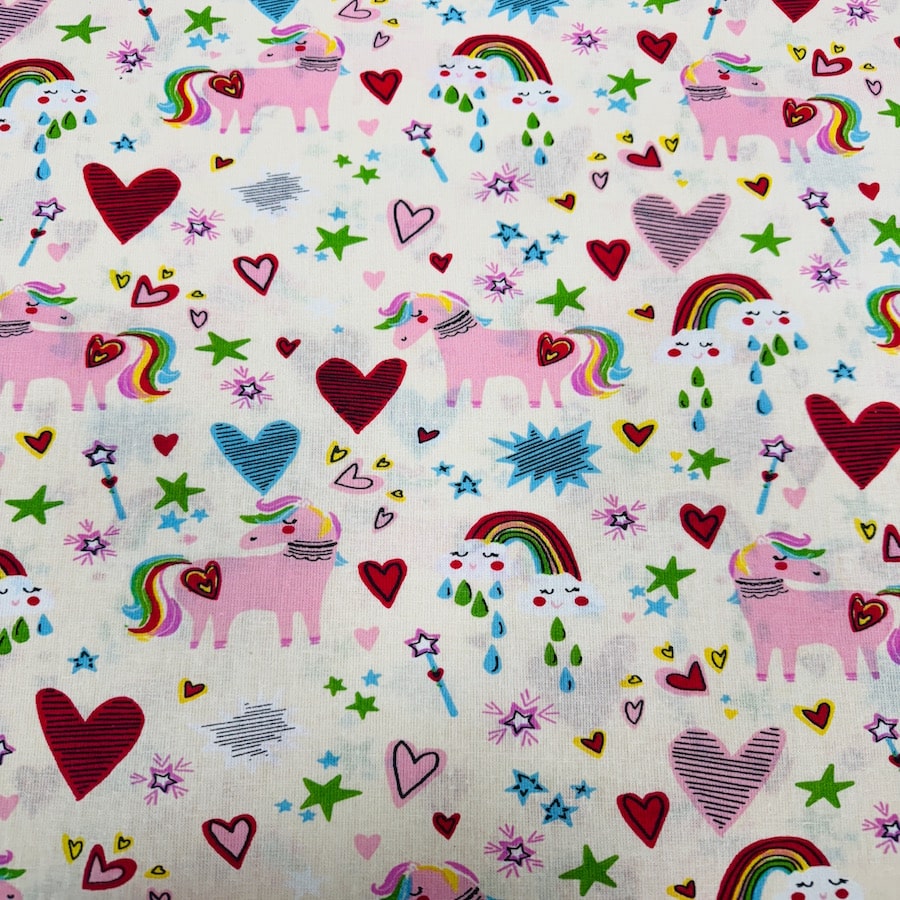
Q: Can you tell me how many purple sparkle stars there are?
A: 14